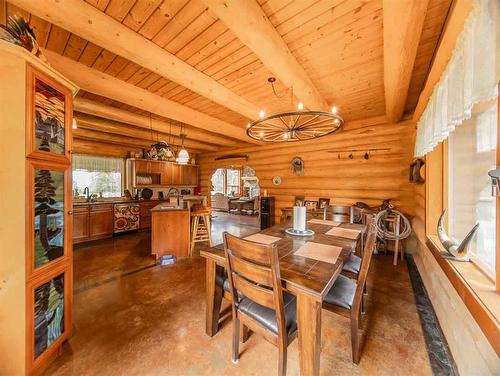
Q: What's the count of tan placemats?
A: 4